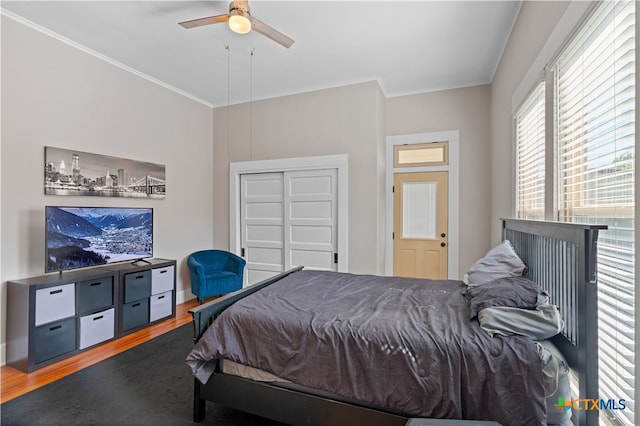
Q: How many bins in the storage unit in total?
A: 8